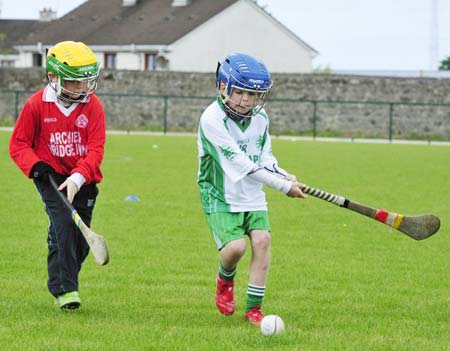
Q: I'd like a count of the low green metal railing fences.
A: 1